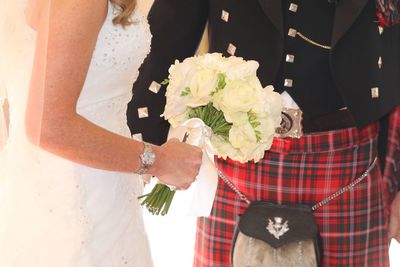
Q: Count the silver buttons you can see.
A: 12